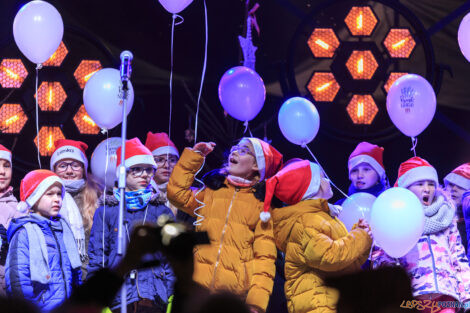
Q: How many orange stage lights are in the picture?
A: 14